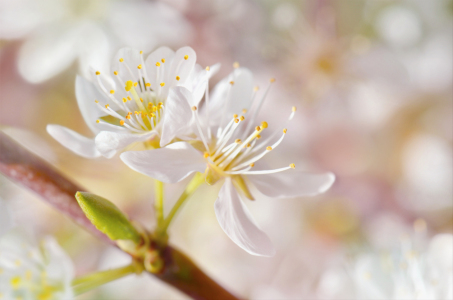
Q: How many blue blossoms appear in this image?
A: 0